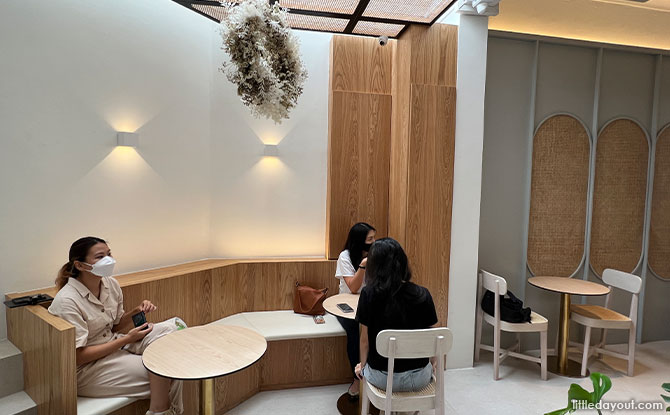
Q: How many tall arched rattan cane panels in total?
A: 3